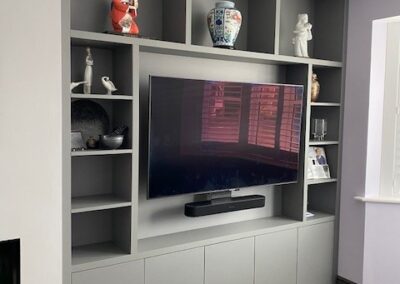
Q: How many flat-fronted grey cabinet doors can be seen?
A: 5